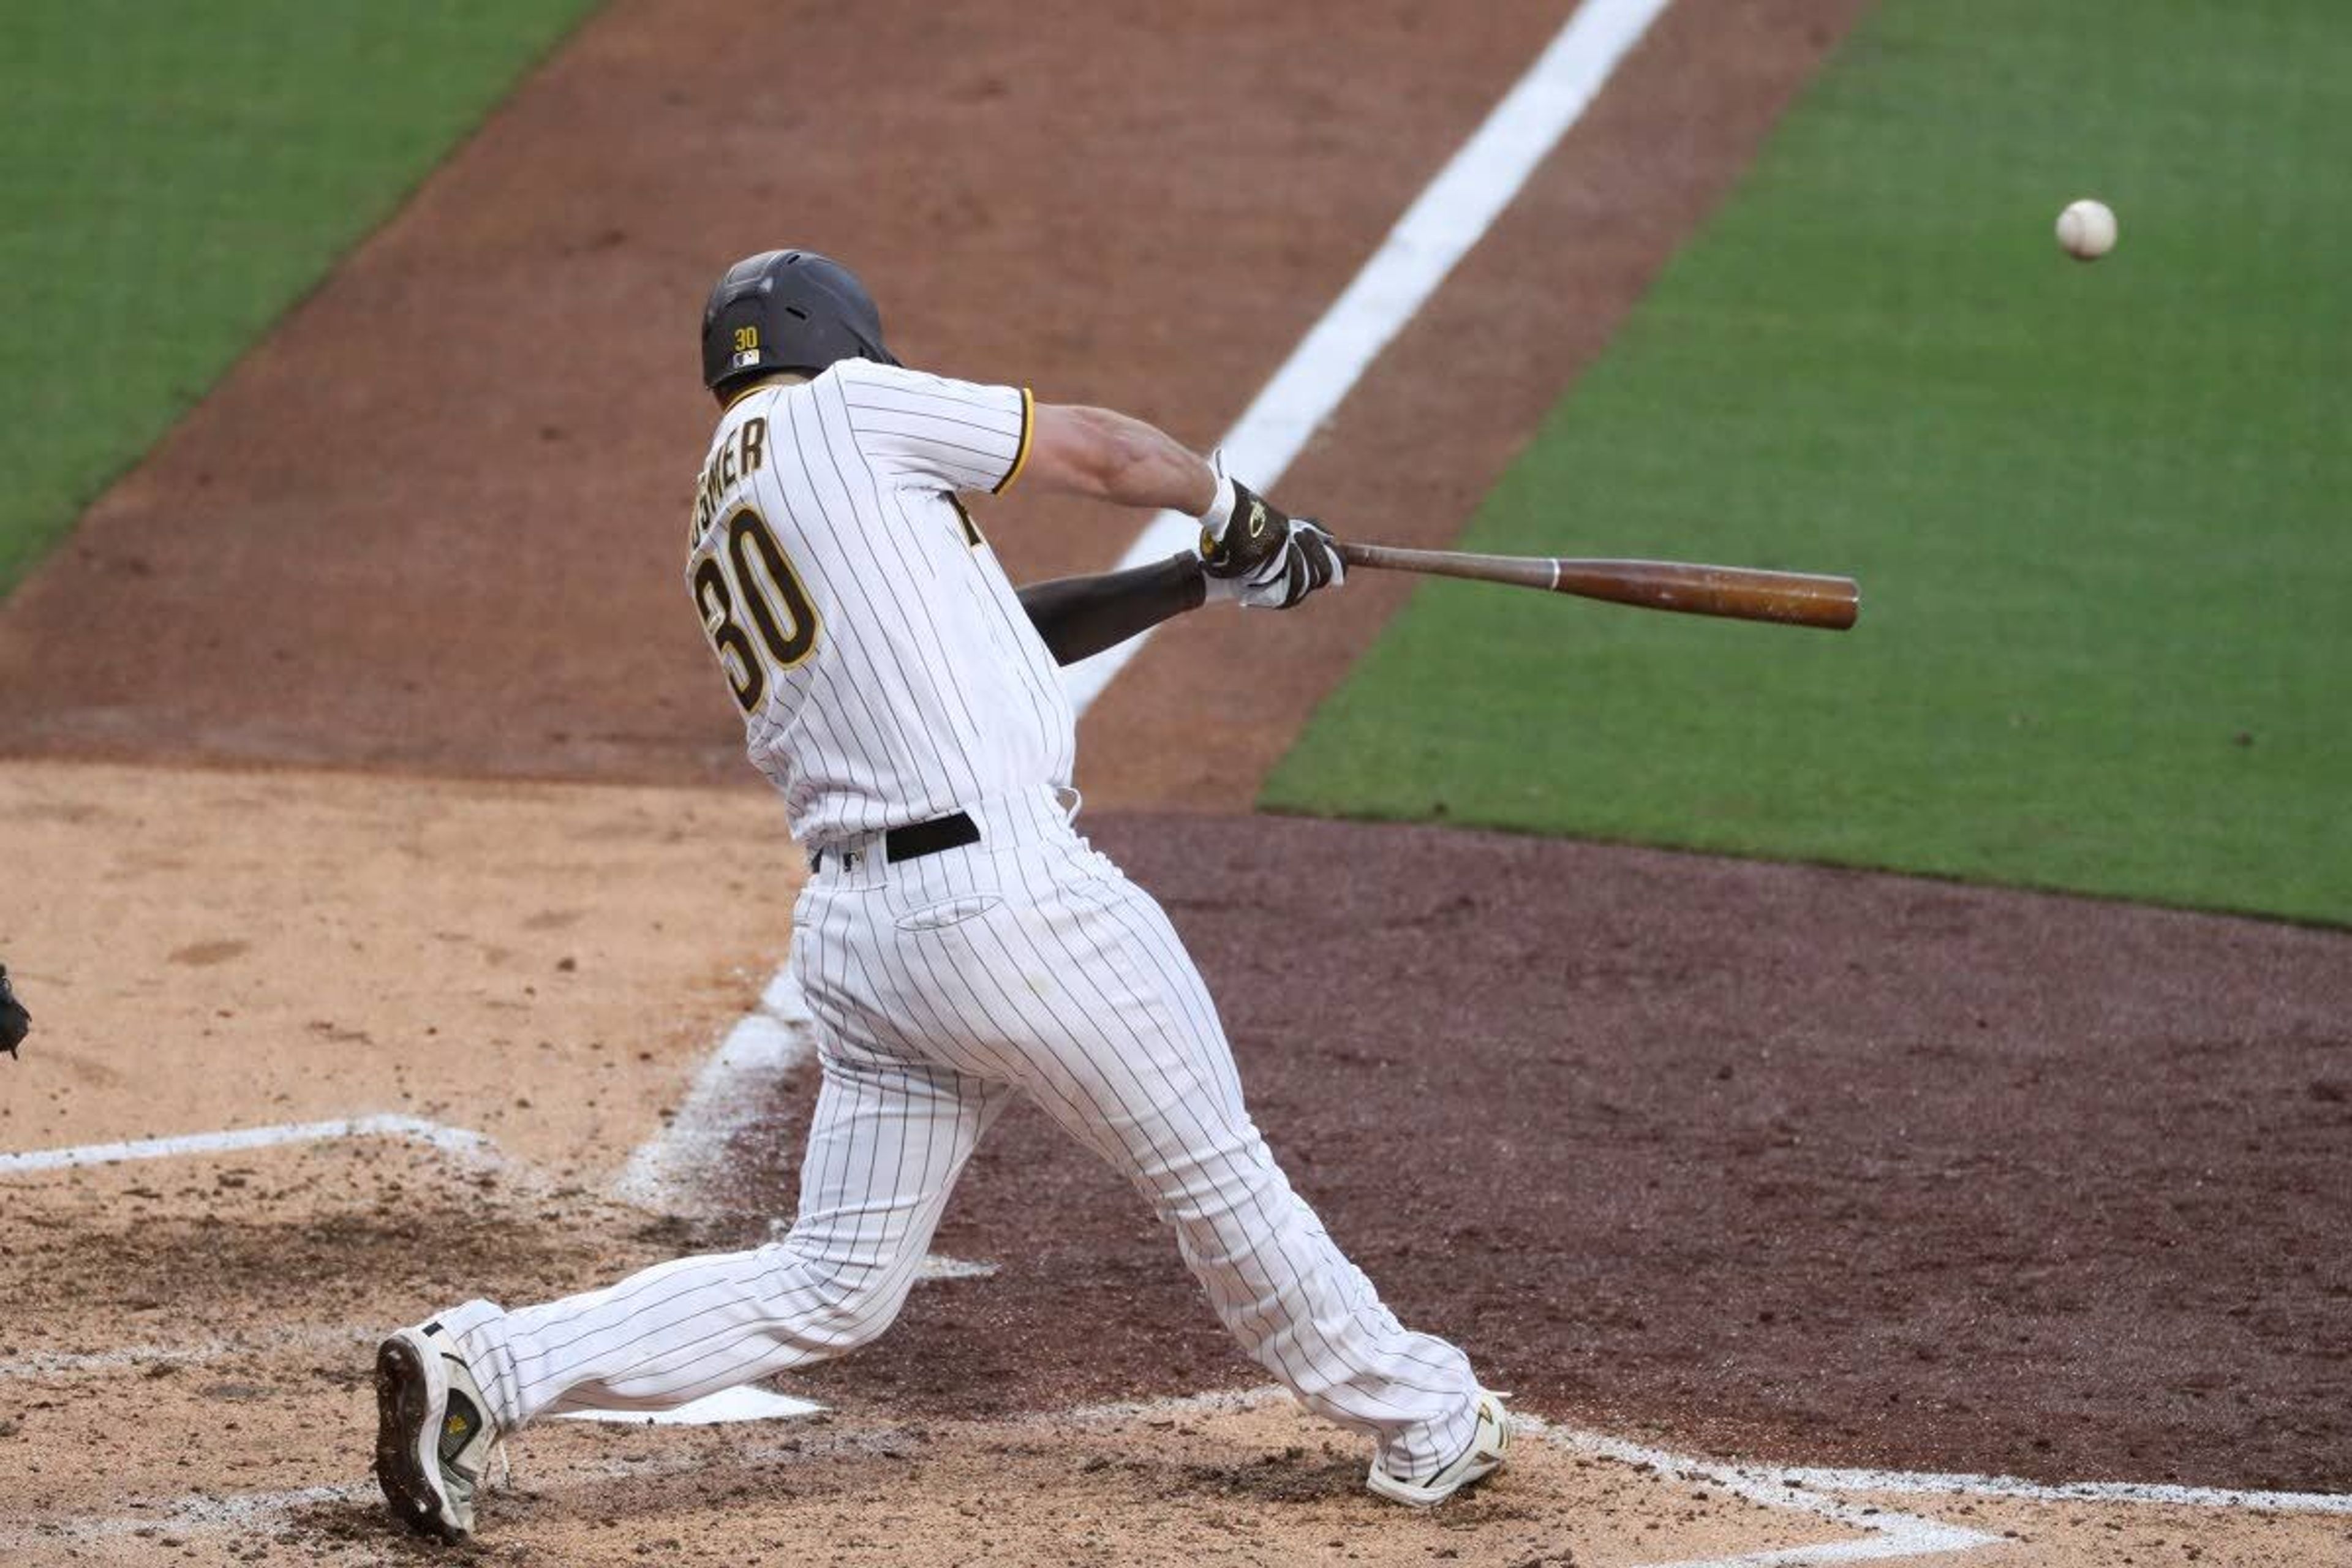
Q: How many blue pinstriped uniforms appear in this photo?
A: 0